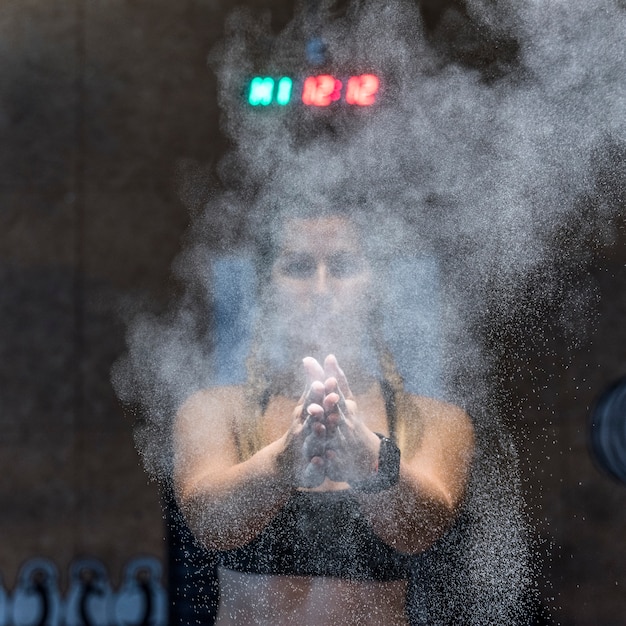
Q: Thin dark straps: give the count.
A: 2